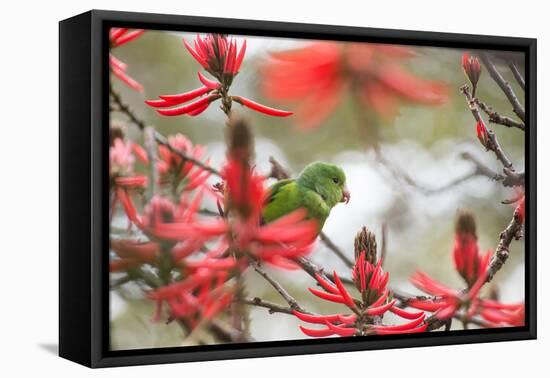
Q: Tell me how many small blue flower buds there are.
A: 0